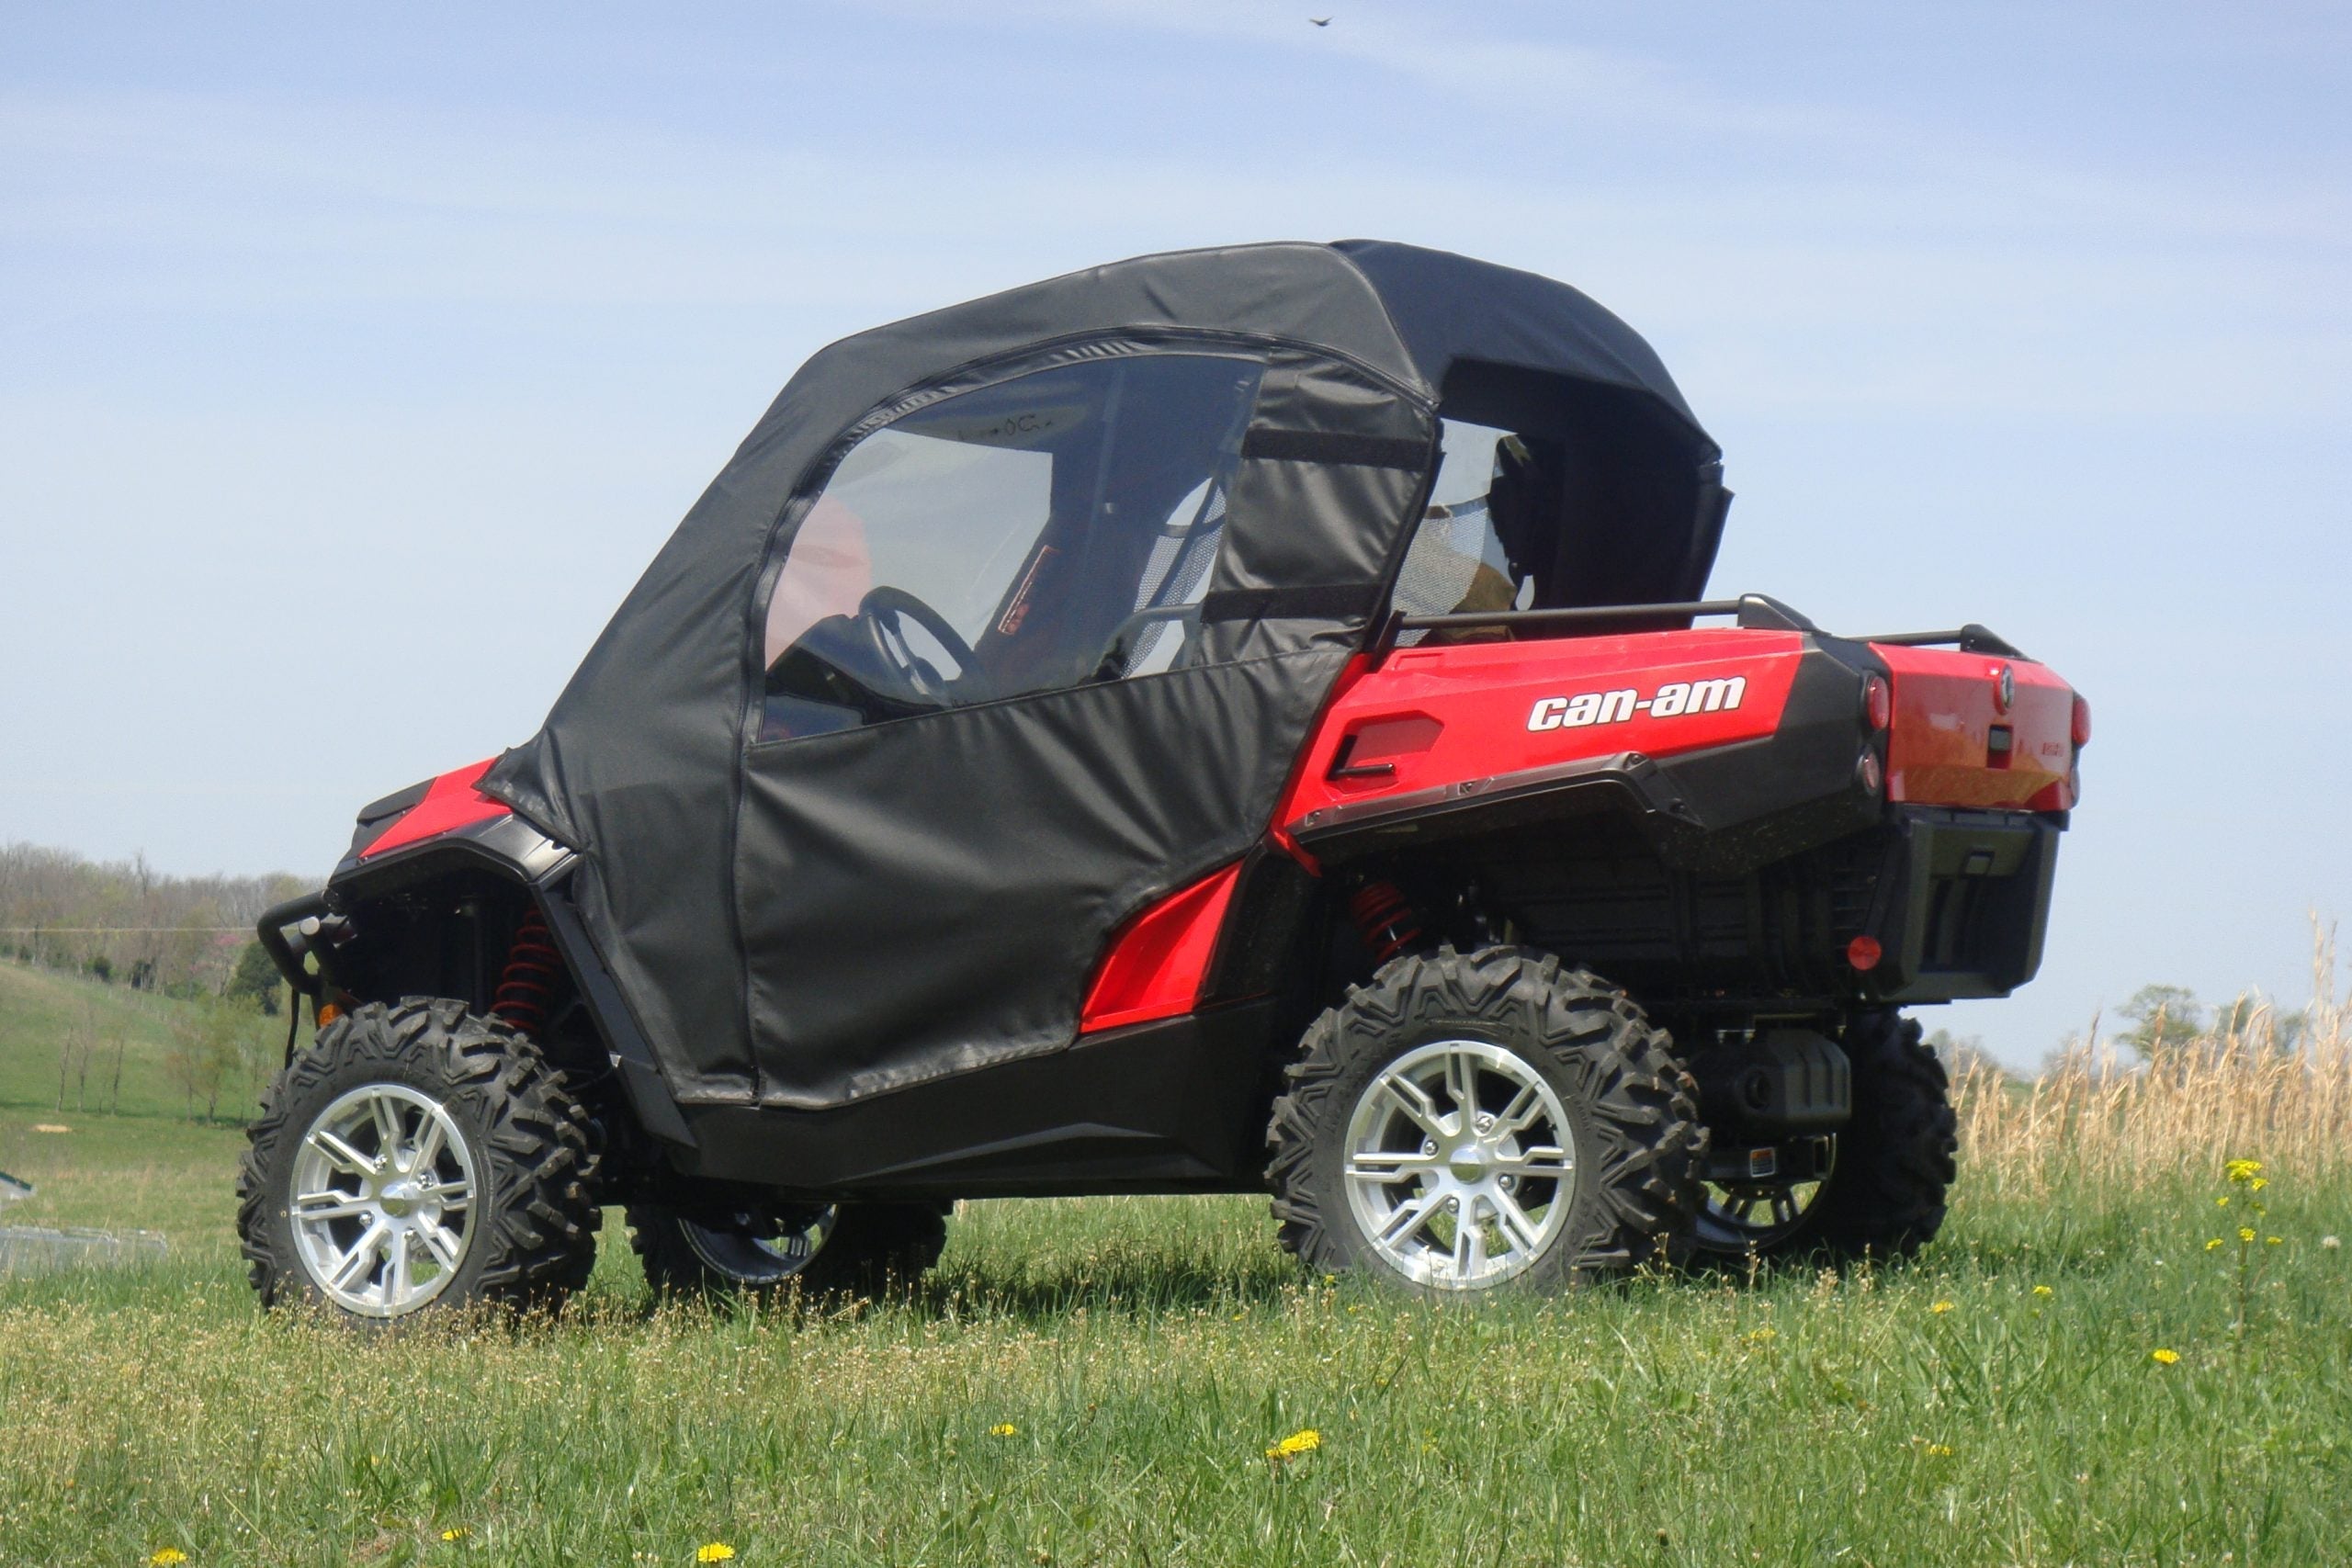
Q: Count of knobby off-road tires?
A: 4